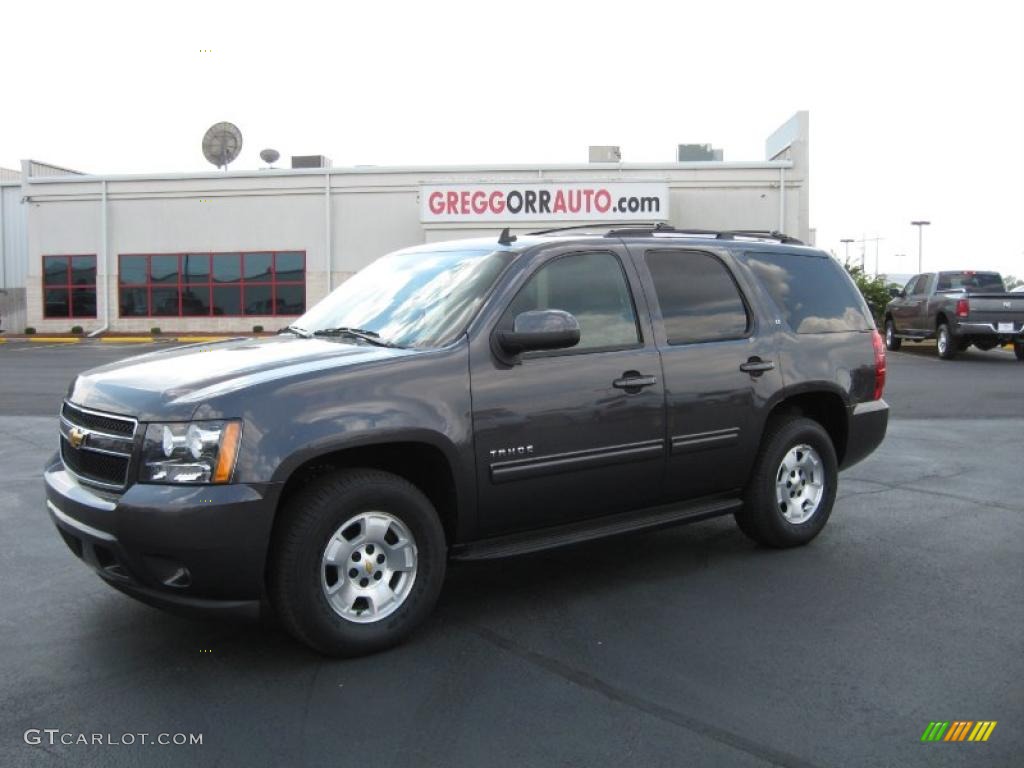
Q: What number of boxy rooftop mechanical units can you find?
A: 3